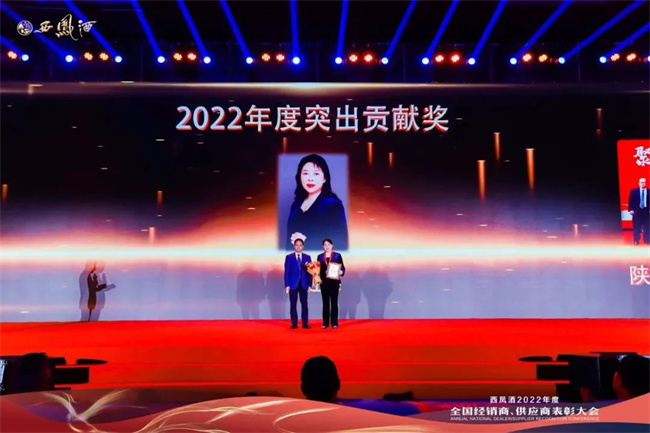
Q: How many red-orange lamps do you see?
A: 15